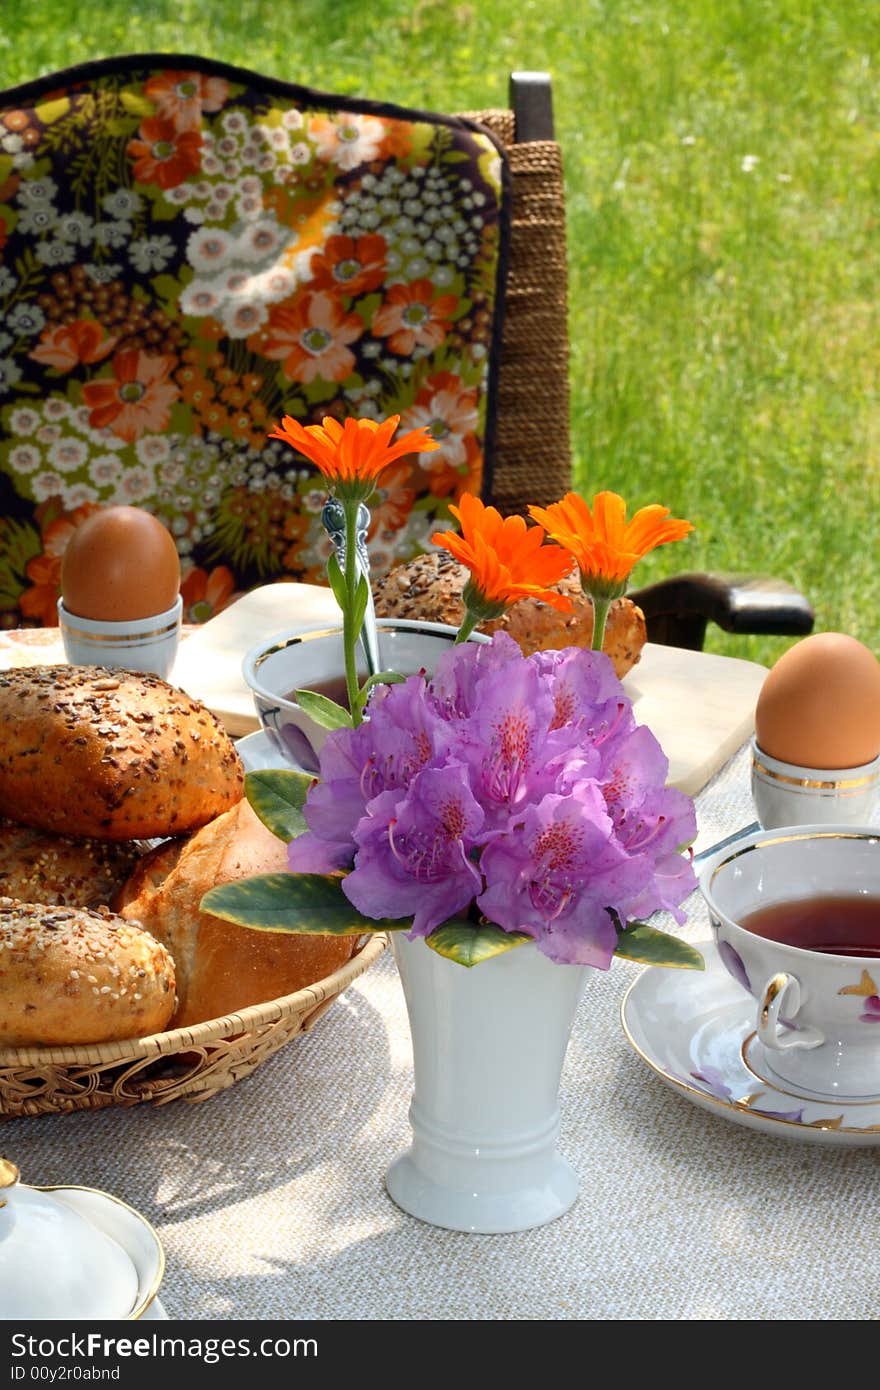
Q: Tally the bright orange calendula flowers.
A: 3